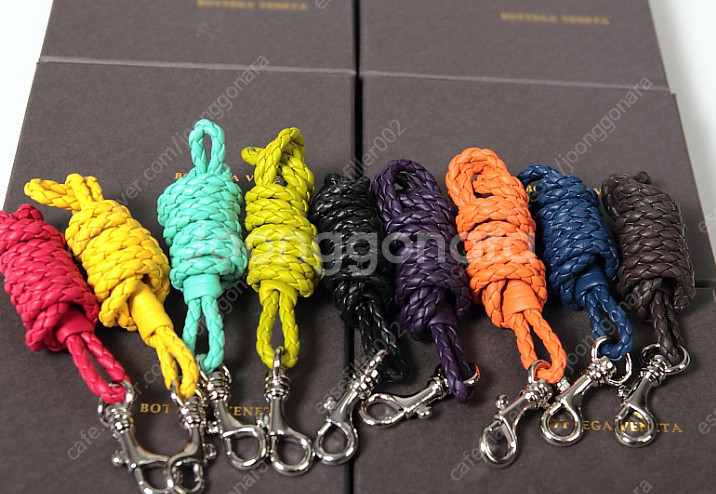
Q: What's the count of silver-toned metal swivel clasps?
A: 9